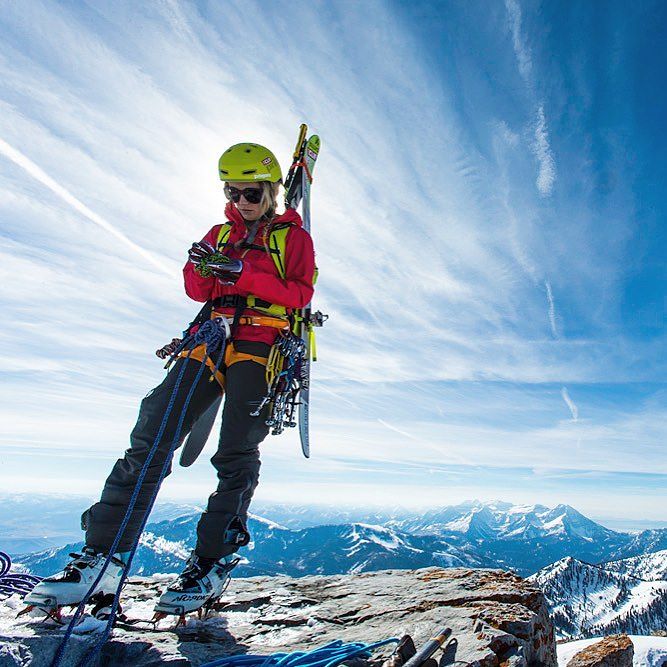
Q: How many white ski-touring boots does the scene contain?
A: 2